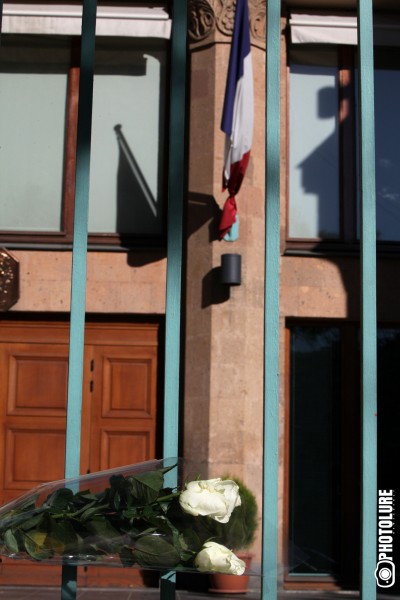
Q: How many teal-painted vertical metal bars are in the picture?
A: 4